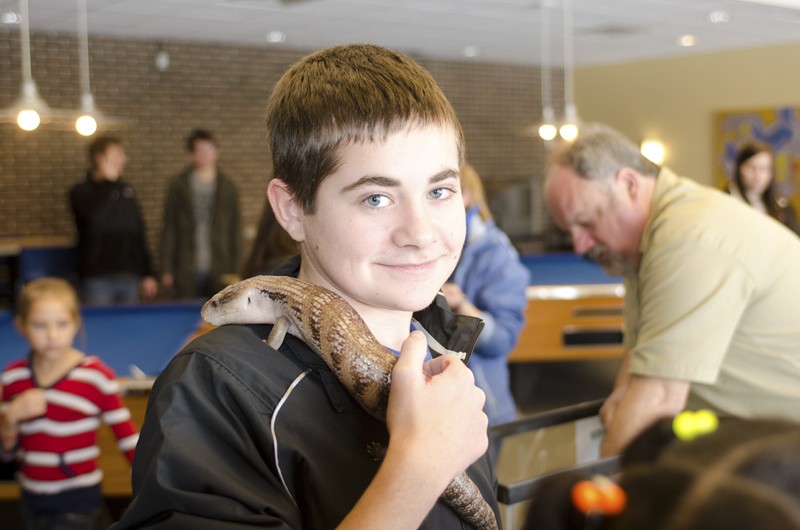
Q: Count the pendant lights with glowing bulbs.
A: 4